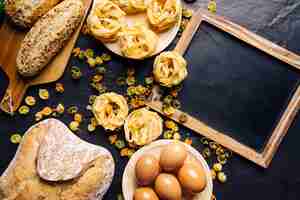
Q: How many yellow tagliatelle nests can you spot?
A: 7